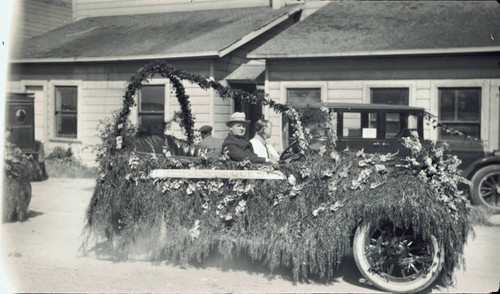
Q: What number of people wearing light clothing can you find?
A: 1